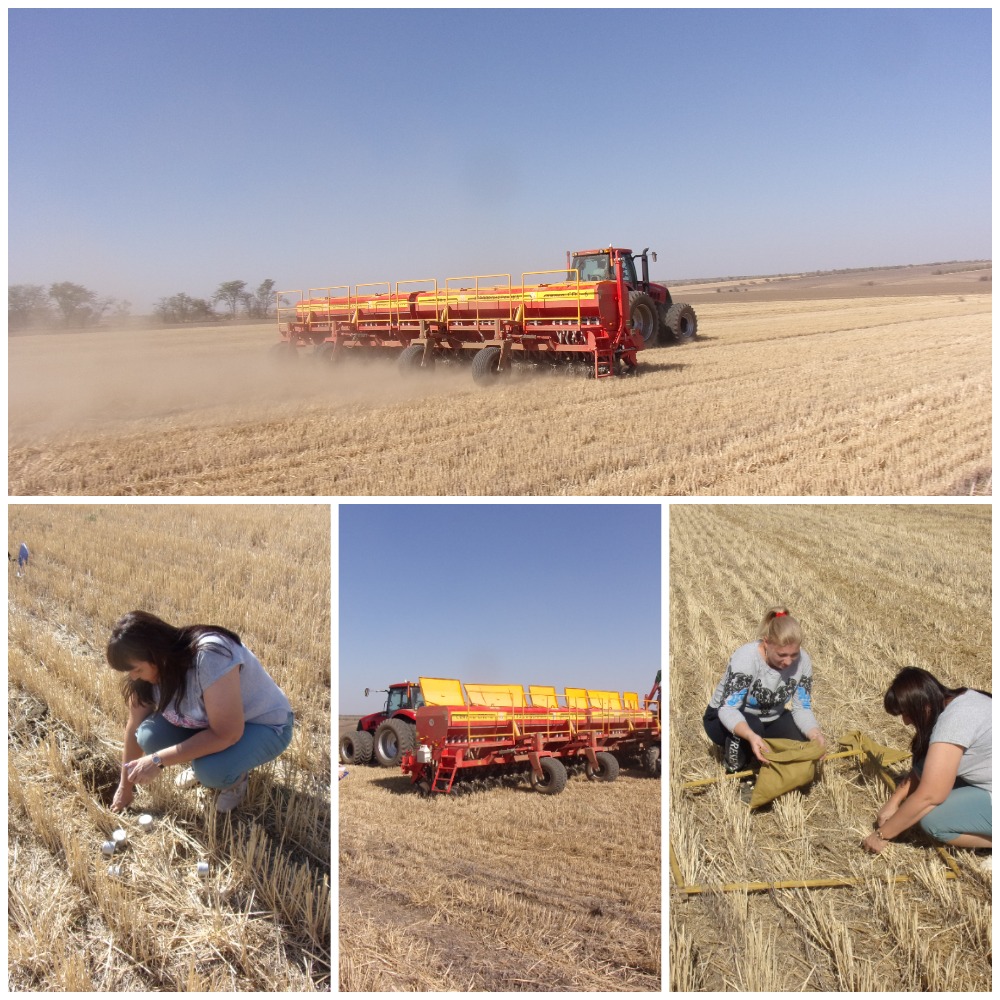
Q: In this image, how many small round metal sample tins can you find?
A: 5